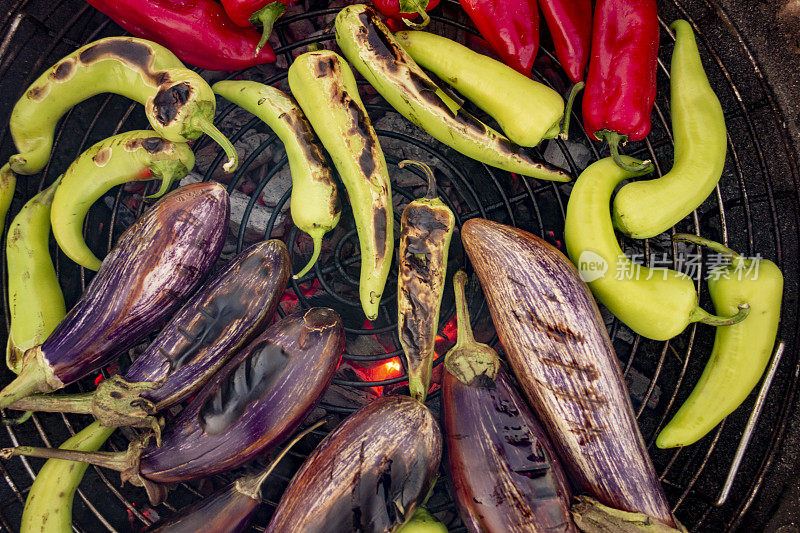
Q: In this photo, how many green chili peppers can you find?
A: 14